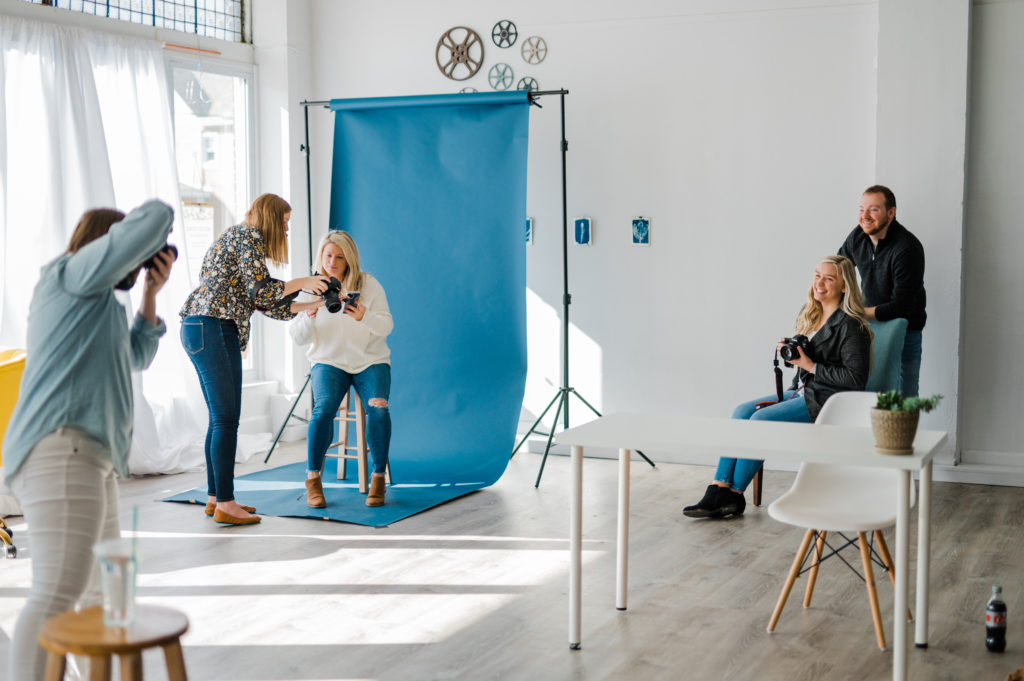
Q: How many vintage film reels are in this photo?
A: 6